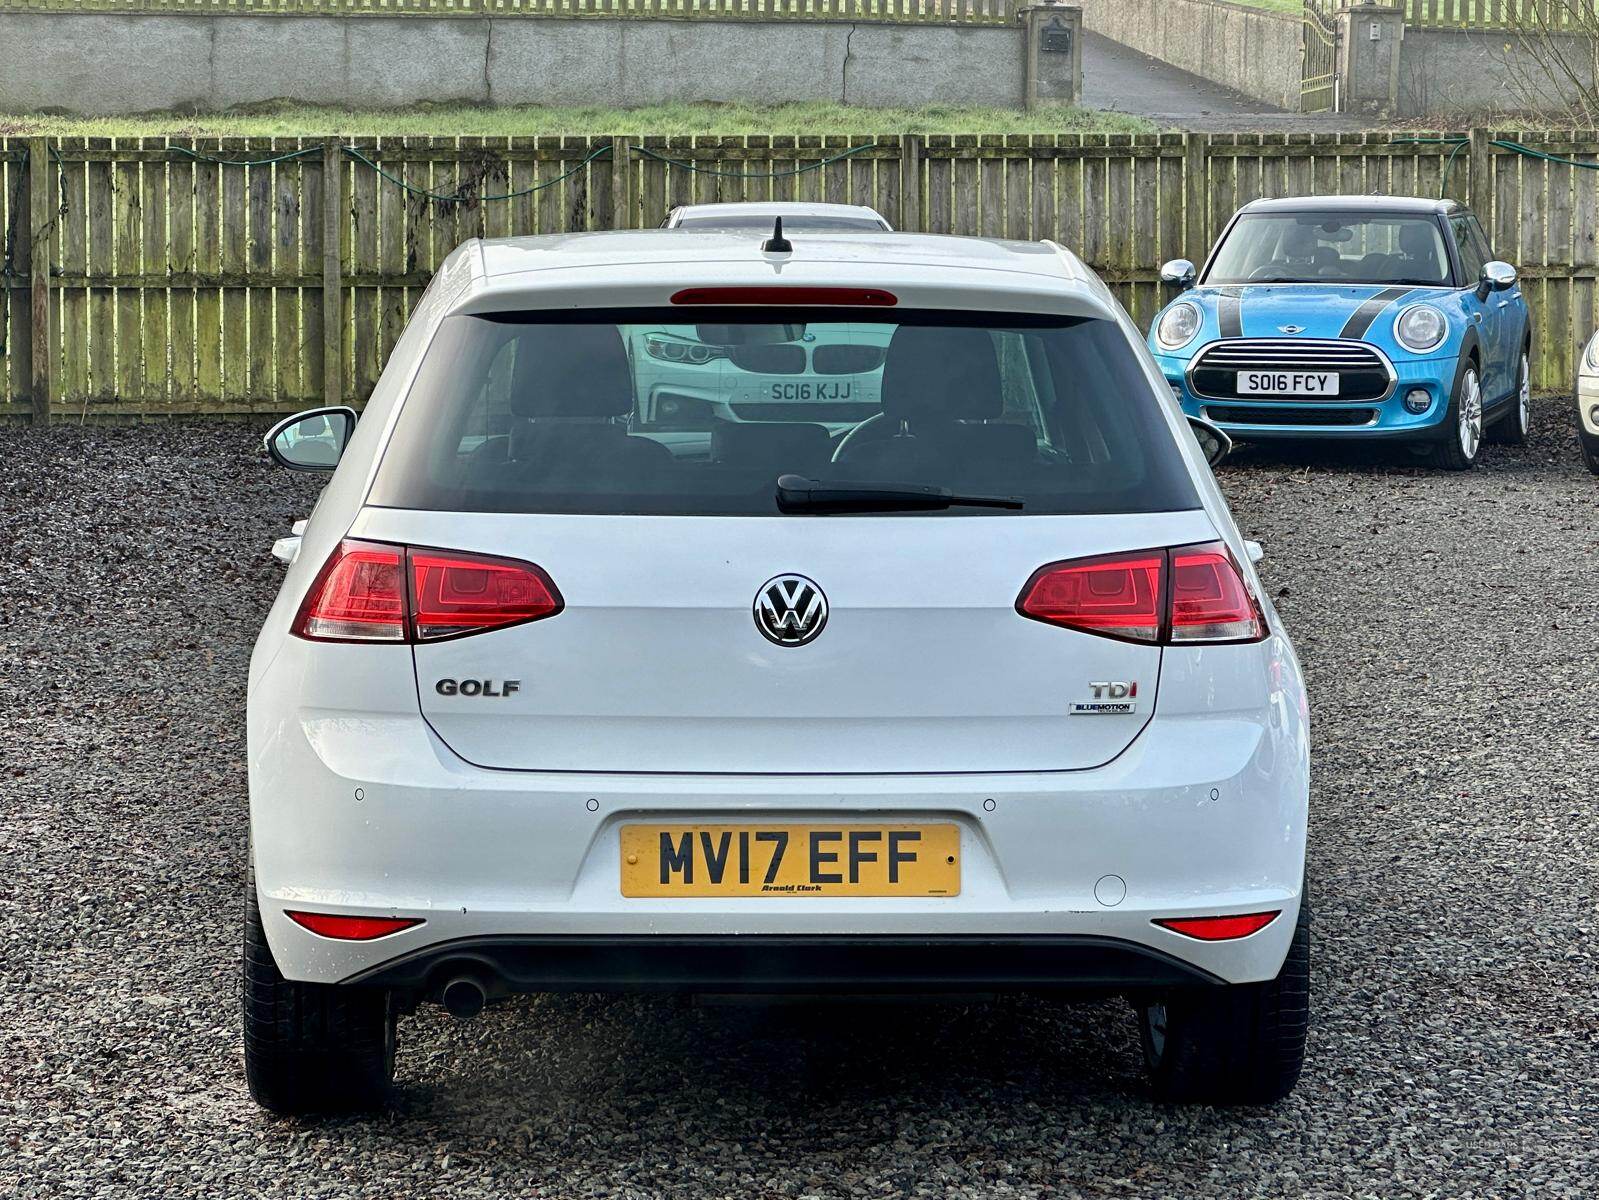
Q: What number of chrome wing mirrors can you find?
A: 2